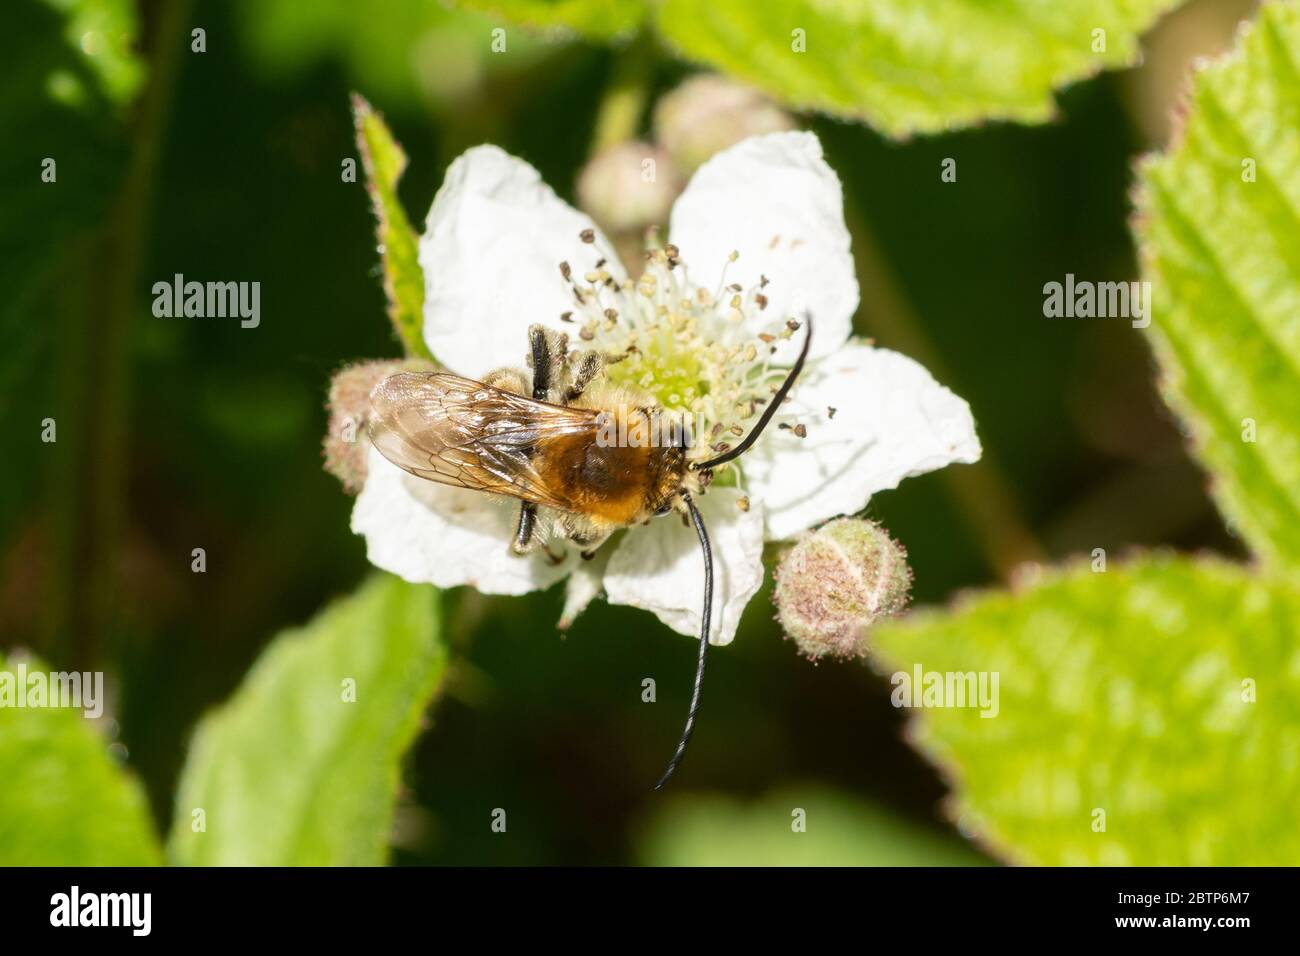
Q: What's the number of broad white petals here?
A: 5